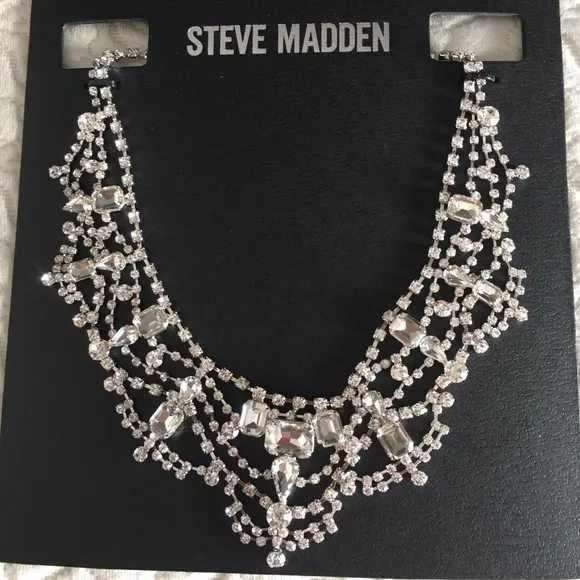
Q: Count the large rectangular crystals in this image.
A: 11